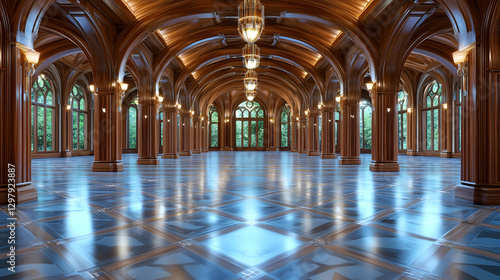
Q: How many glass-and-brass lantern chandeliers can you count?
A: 4